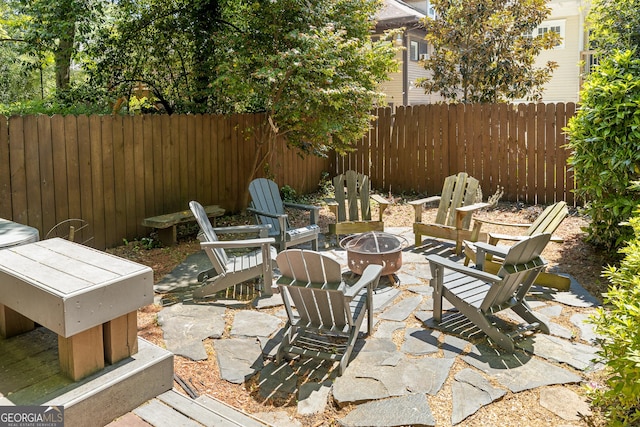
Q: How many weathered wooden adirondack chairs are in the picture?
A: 3